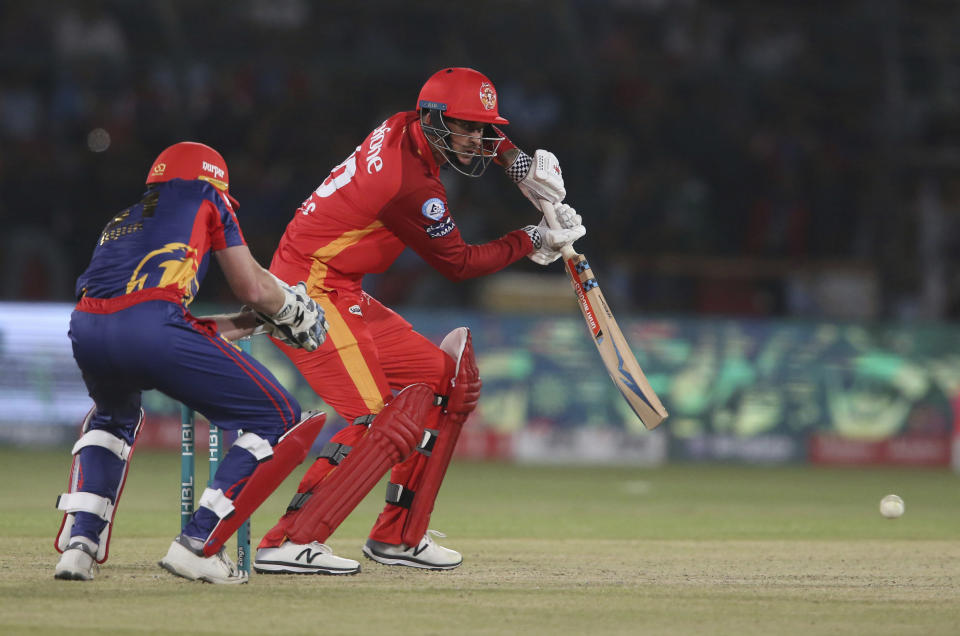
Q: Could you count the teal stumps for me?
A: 3